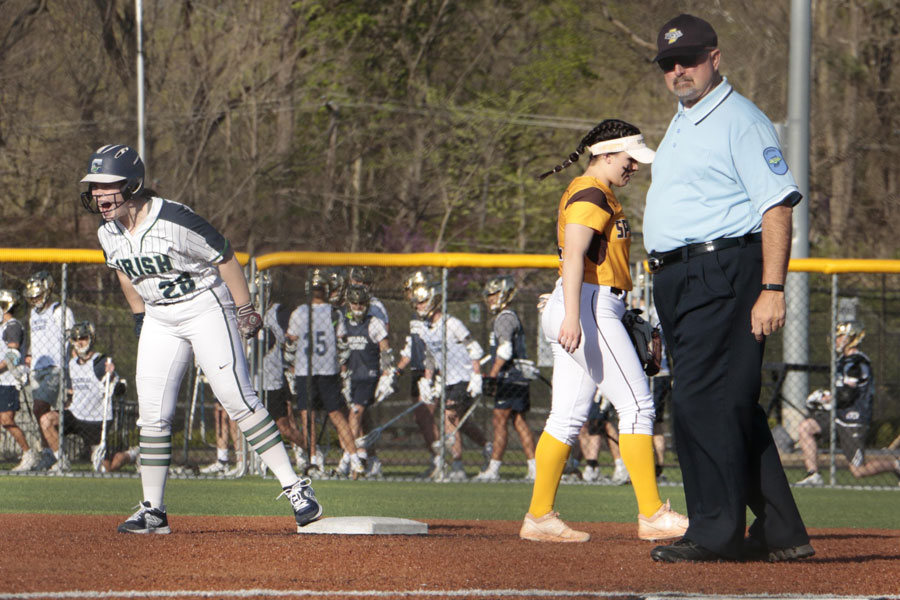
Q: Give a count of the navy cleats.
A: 2